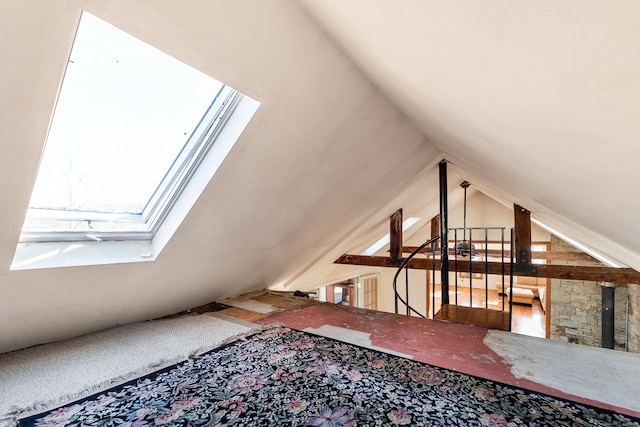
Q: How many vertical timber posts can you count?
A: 3